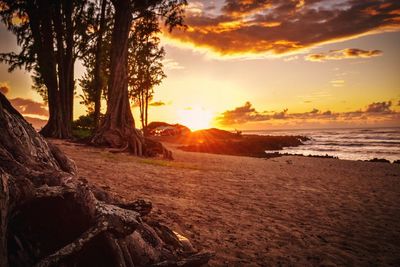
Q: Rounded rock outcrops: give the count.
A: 2